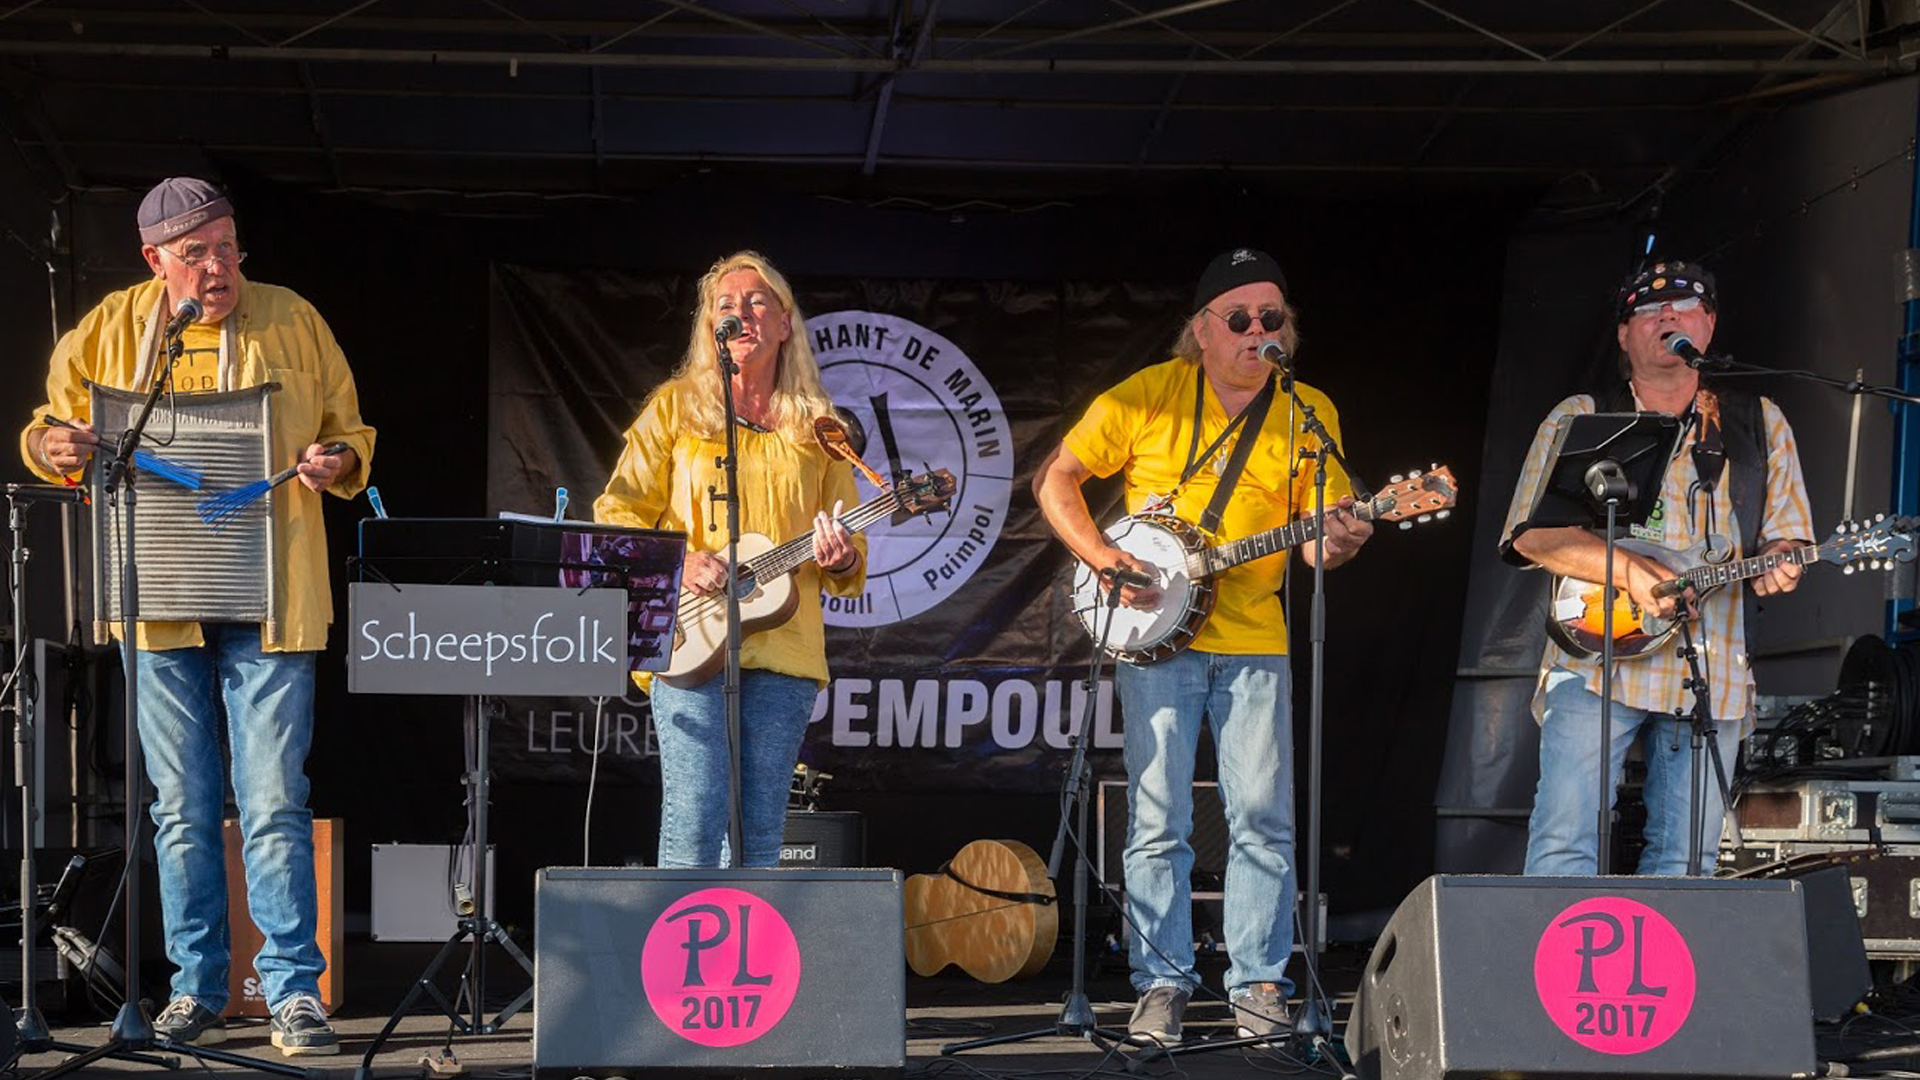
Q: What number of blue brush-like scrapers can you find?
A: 2